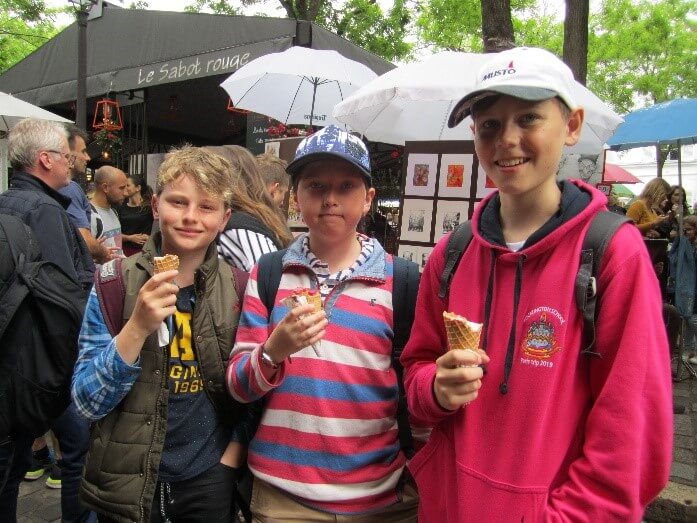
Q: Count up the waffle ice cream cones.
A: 3